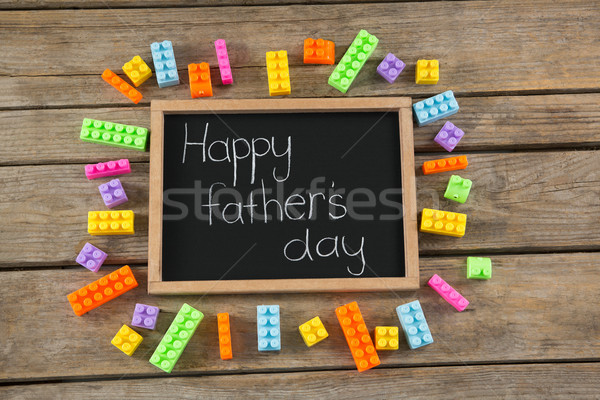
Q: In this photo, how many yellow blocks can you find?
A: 8